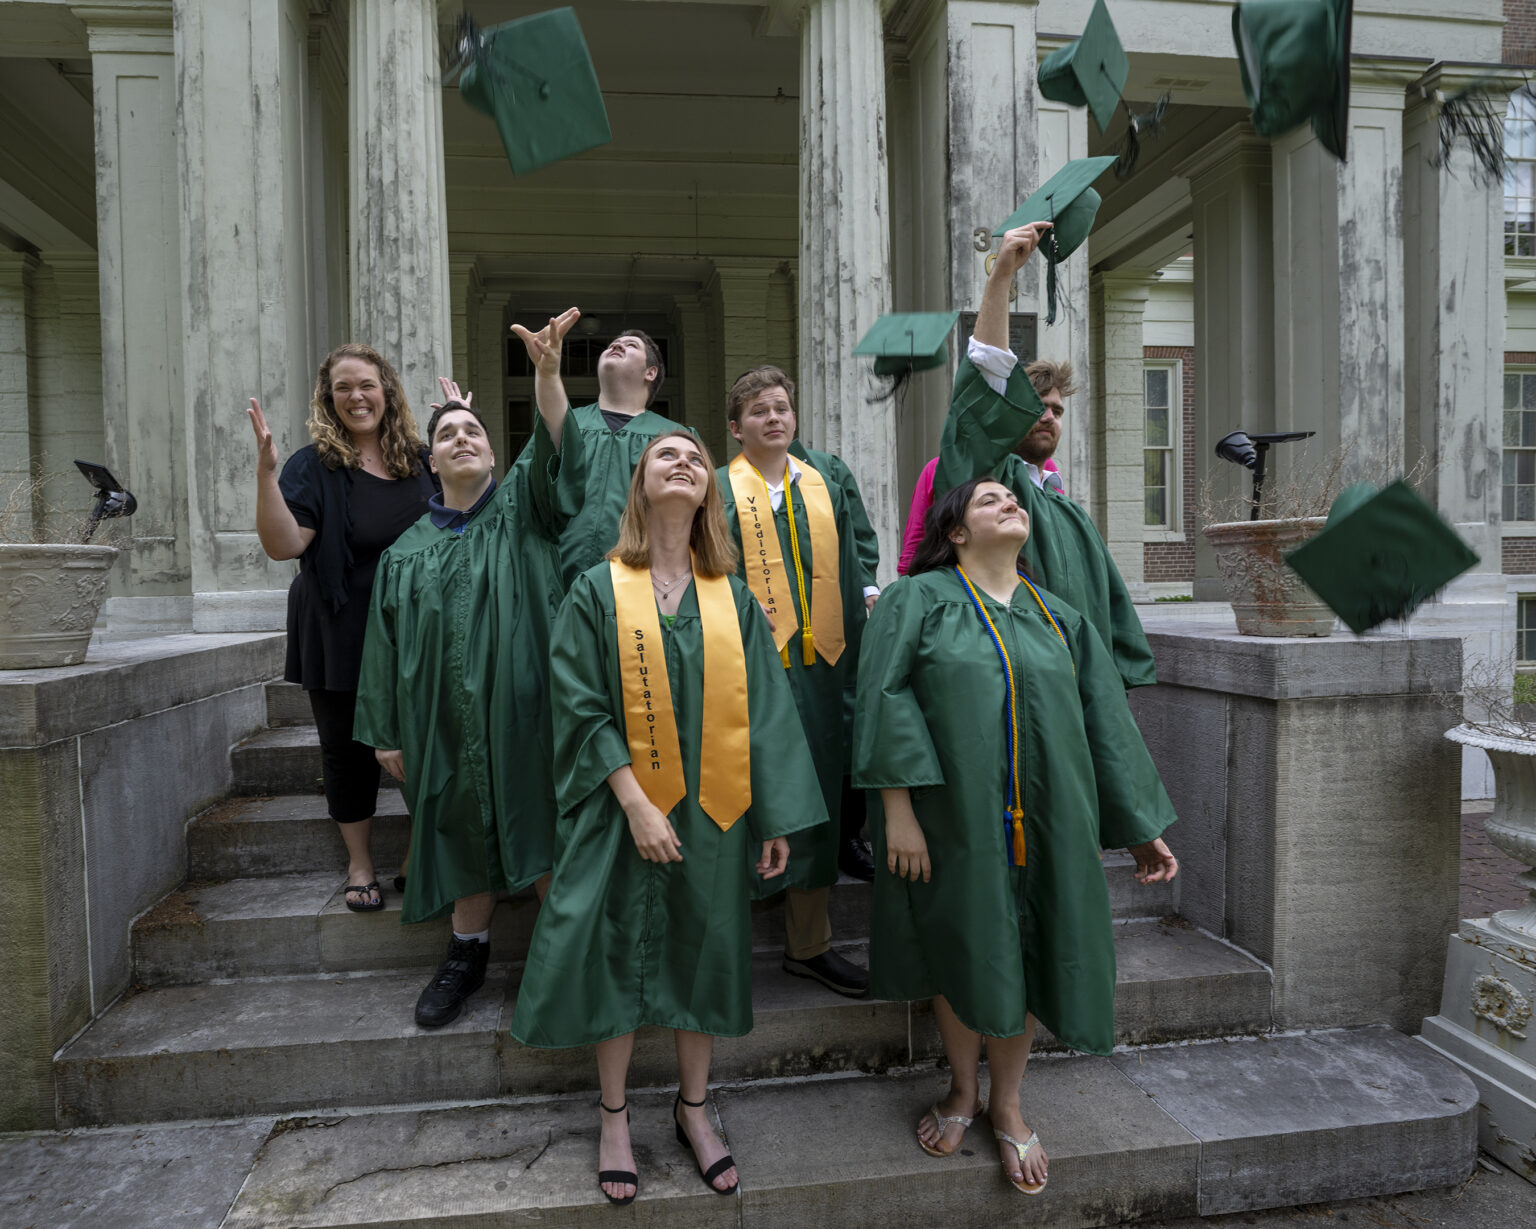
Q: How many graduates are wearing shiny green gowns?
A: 6